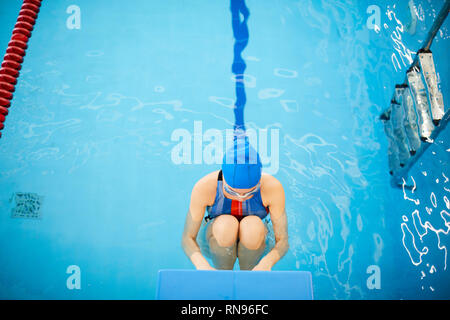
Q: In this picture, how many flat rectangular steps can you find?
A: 5